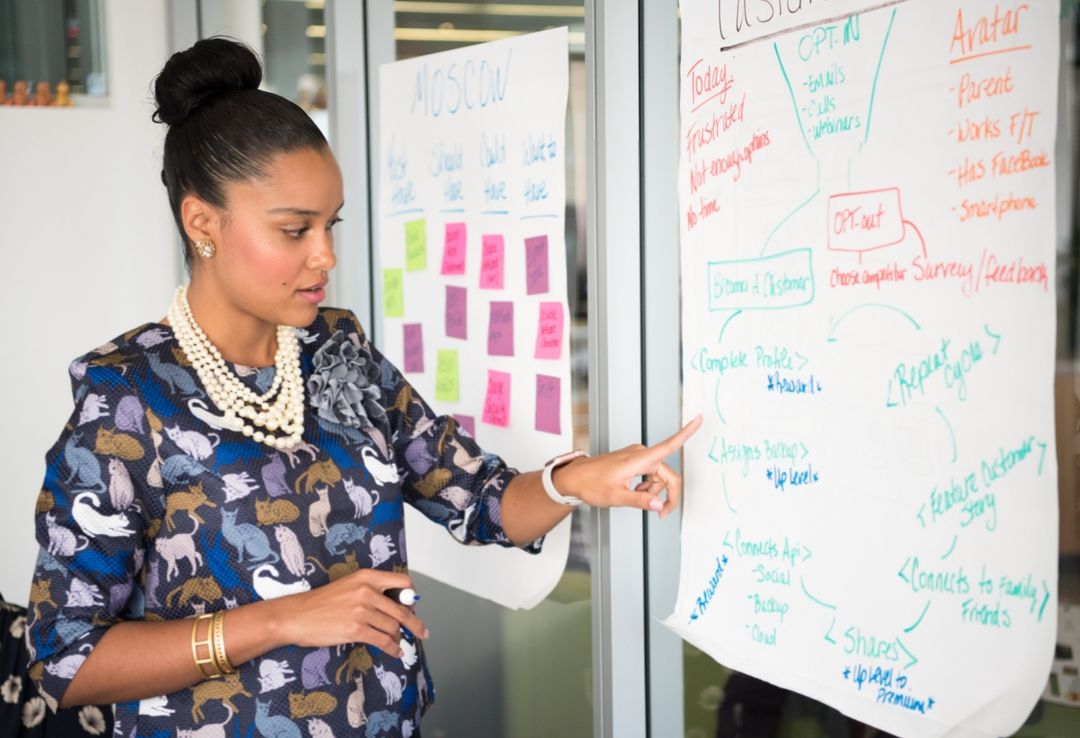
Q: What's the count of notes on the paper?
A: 13